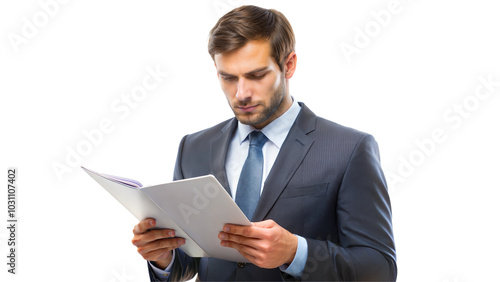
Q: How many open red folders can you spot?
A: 0